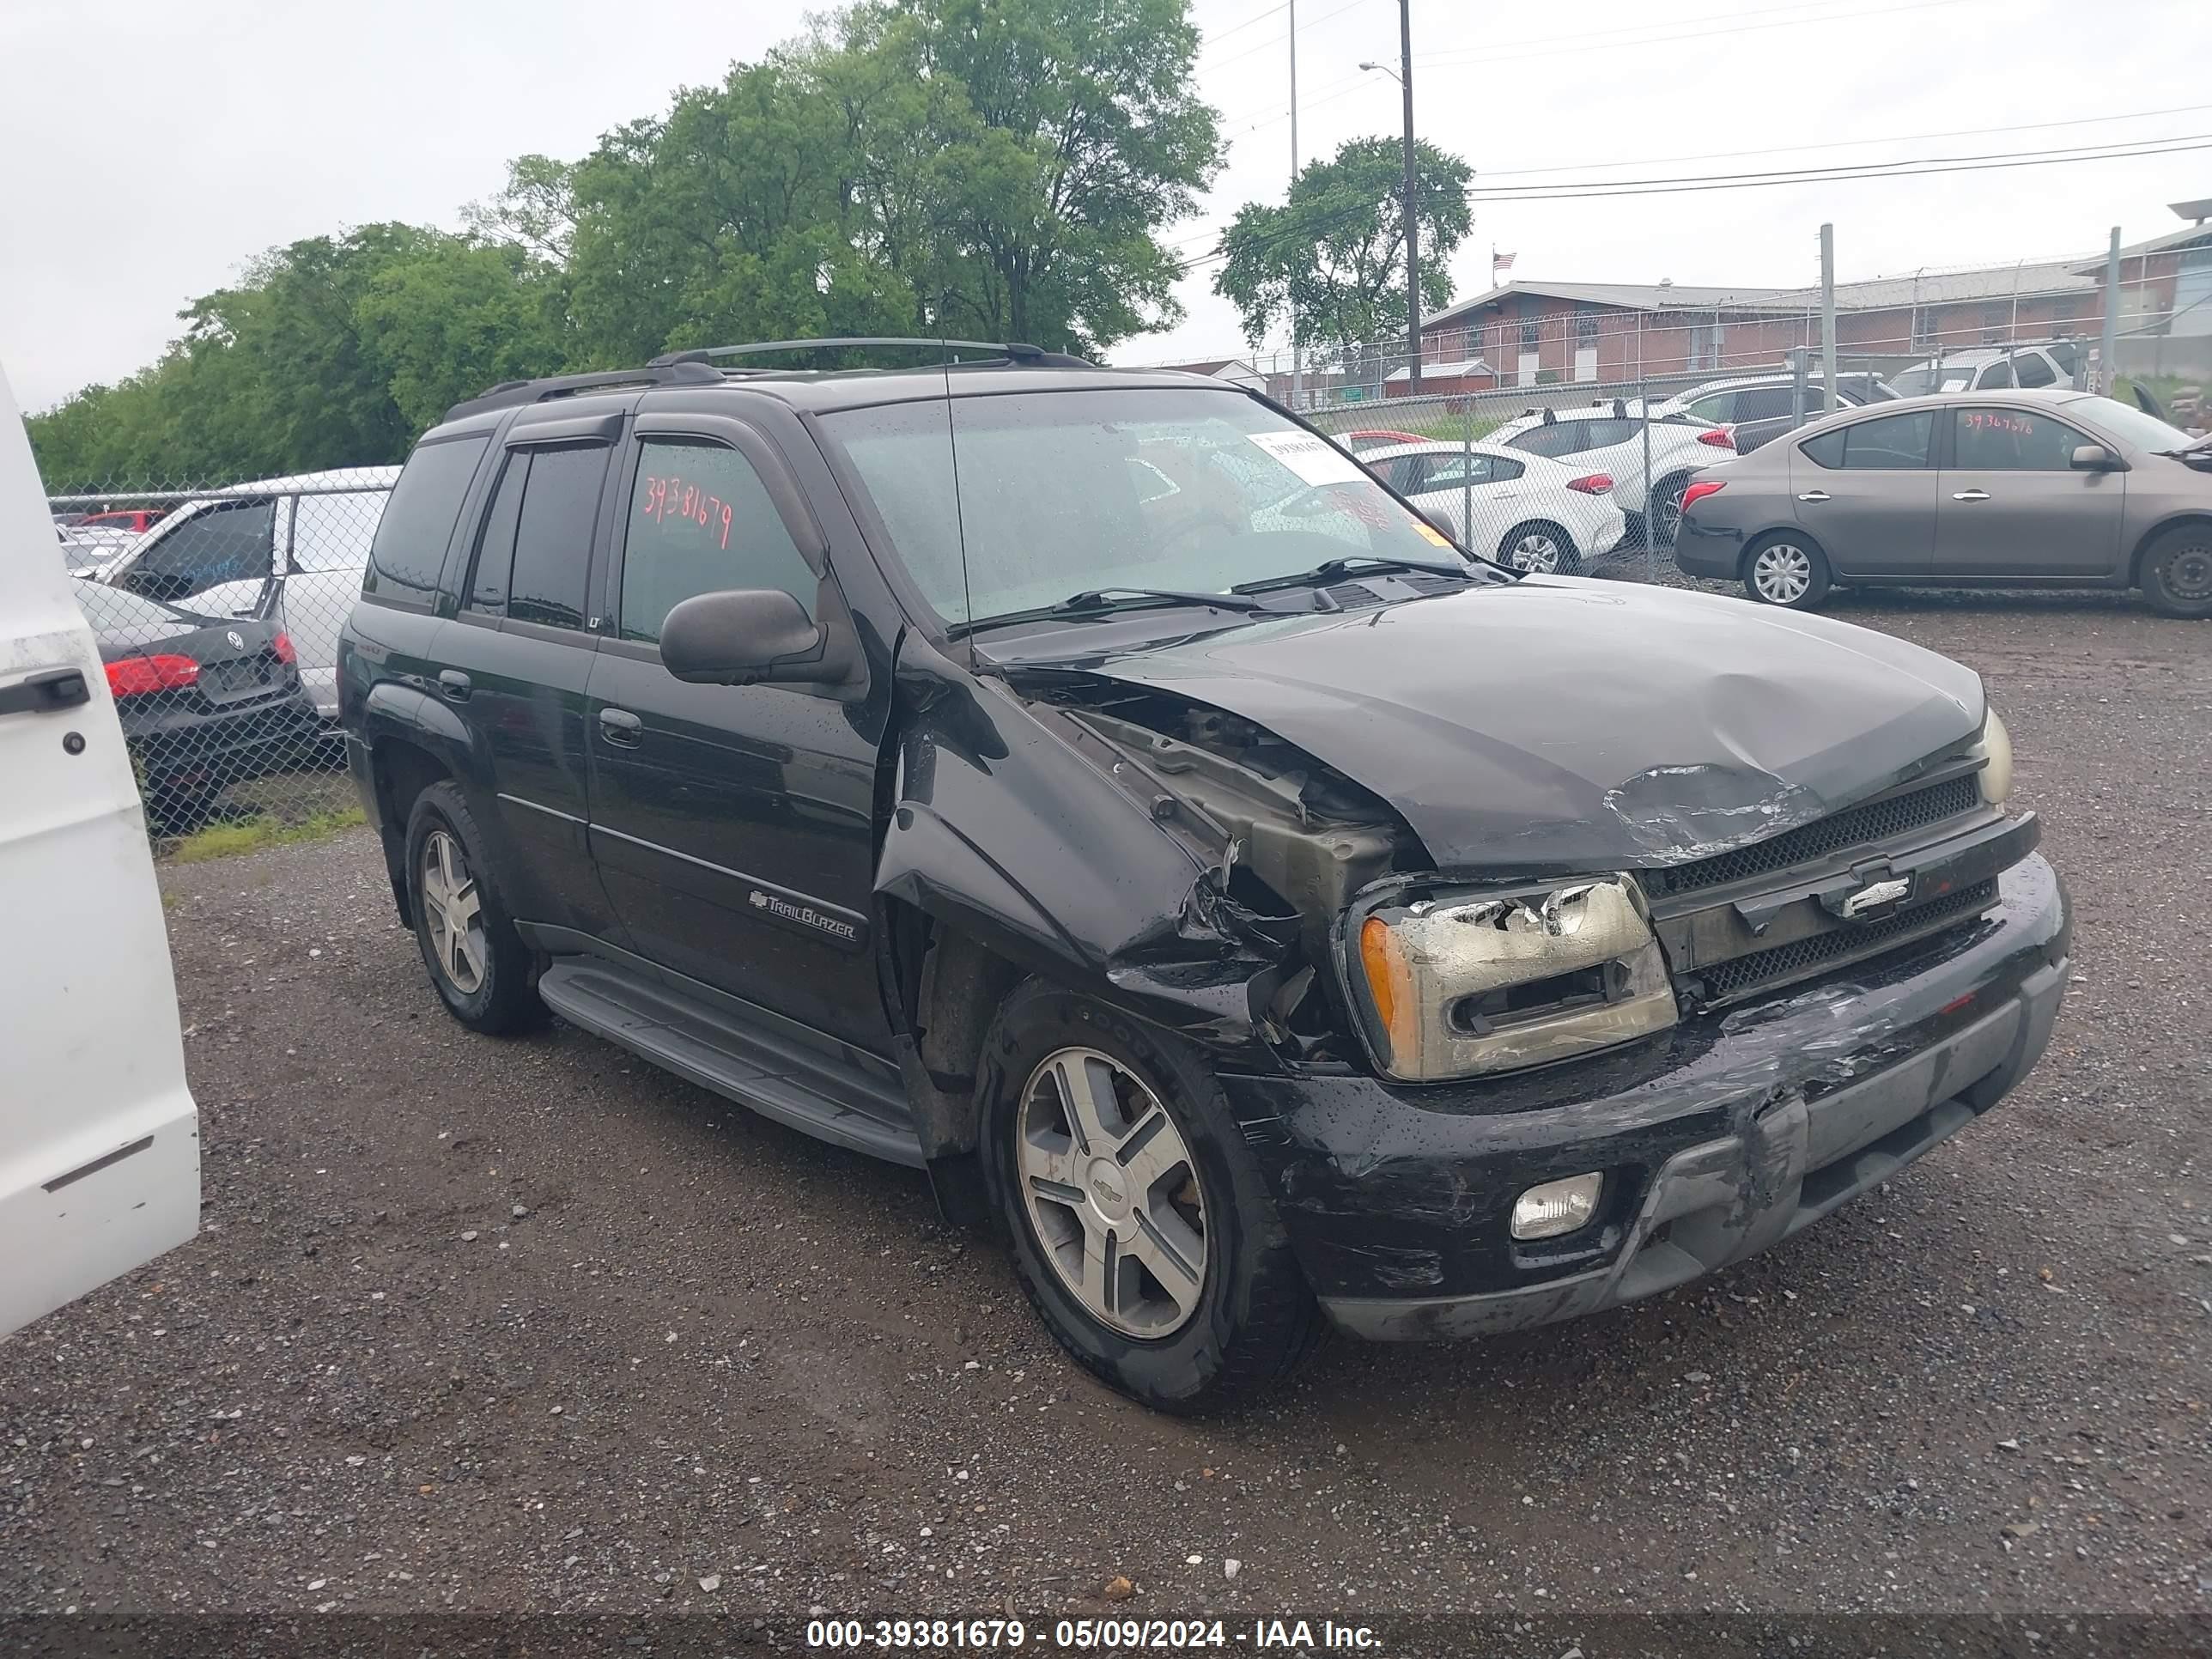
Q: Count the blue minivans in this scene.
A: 0